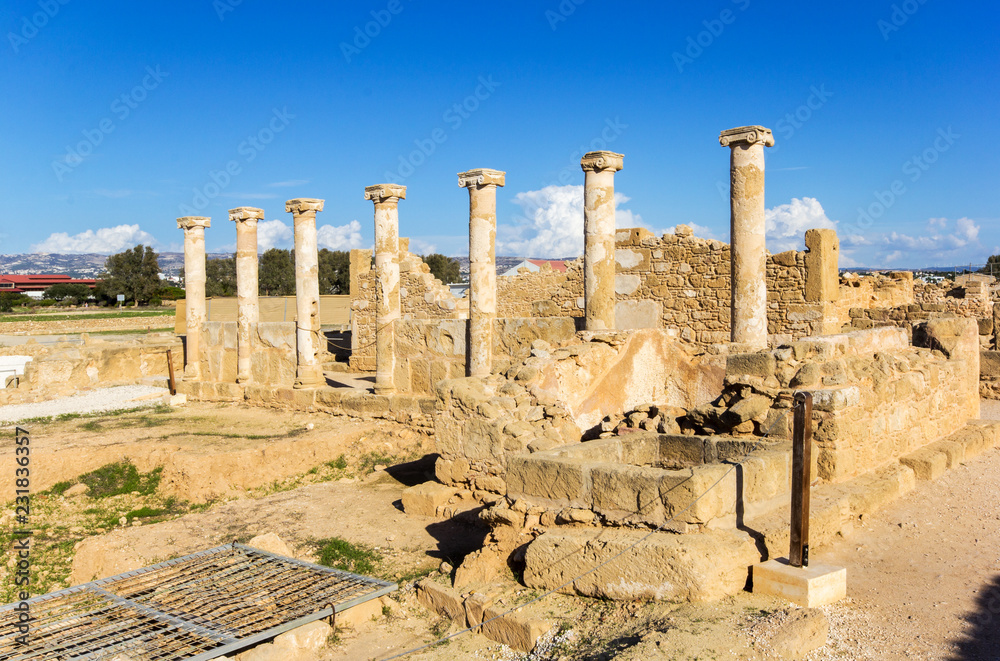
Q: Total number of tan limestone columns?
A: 7